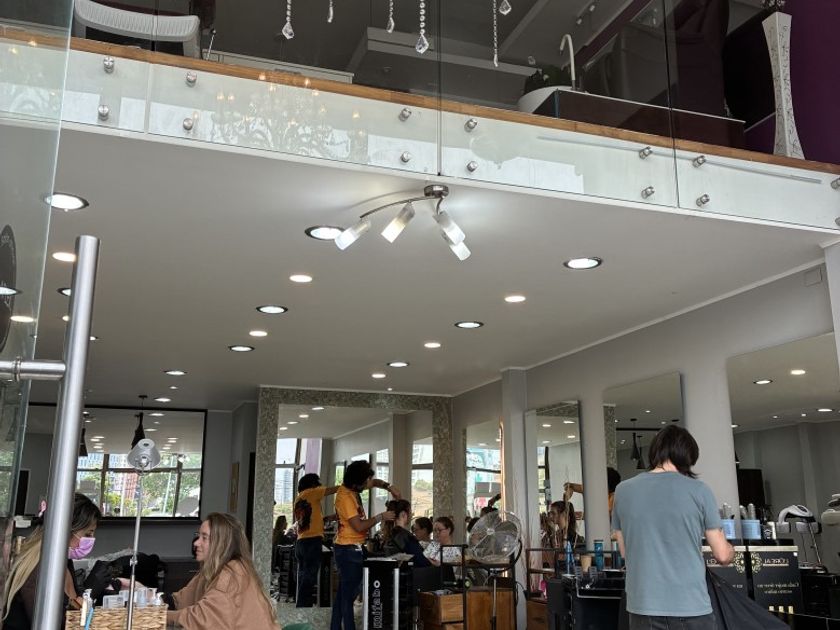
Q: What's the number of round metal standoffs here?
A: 14